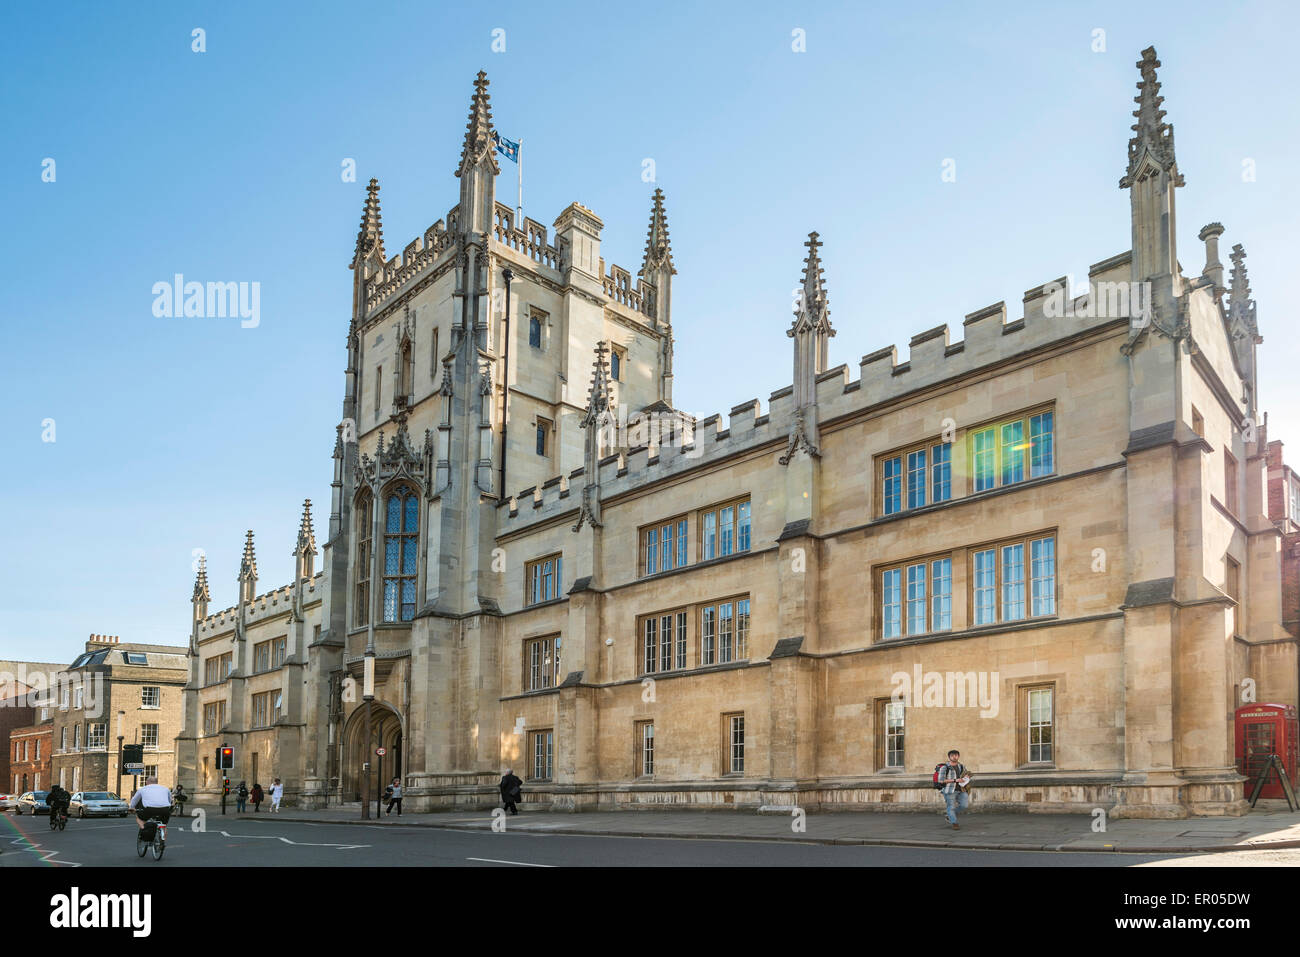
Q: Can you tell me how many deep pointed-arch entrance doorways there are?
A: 1